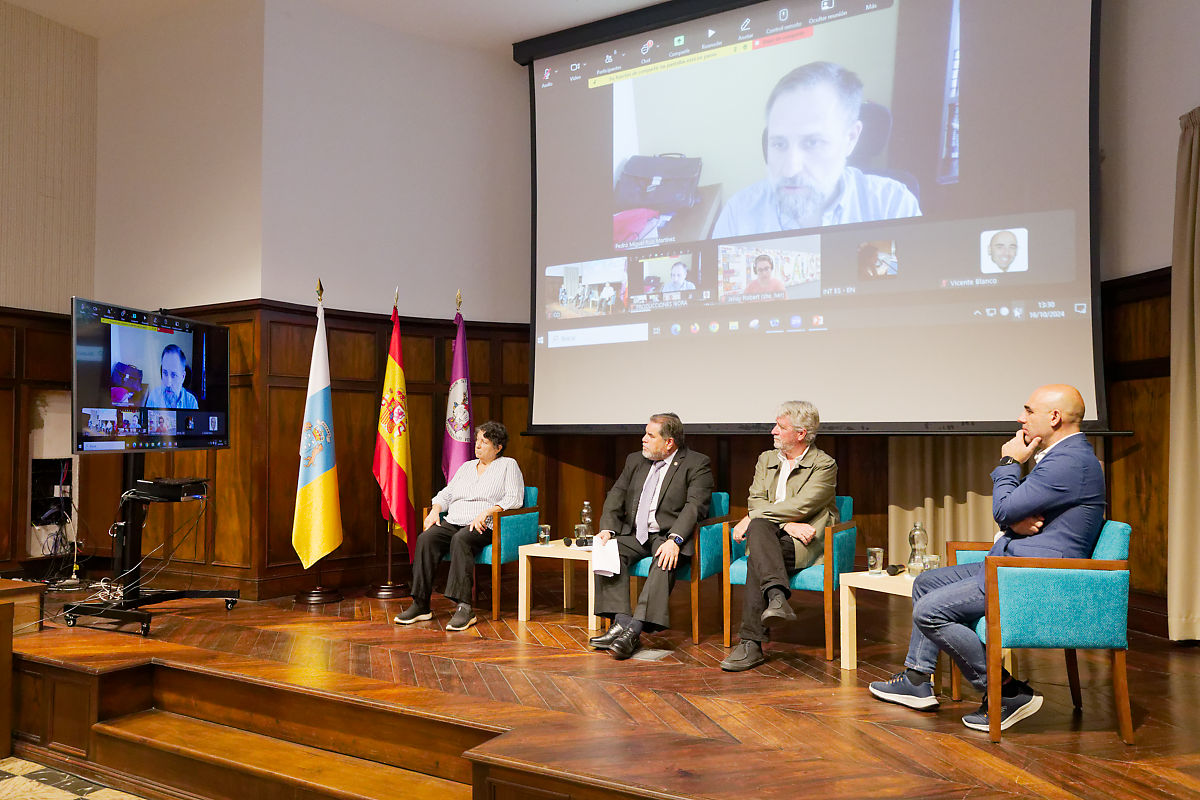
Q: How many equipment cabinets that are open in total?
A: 1